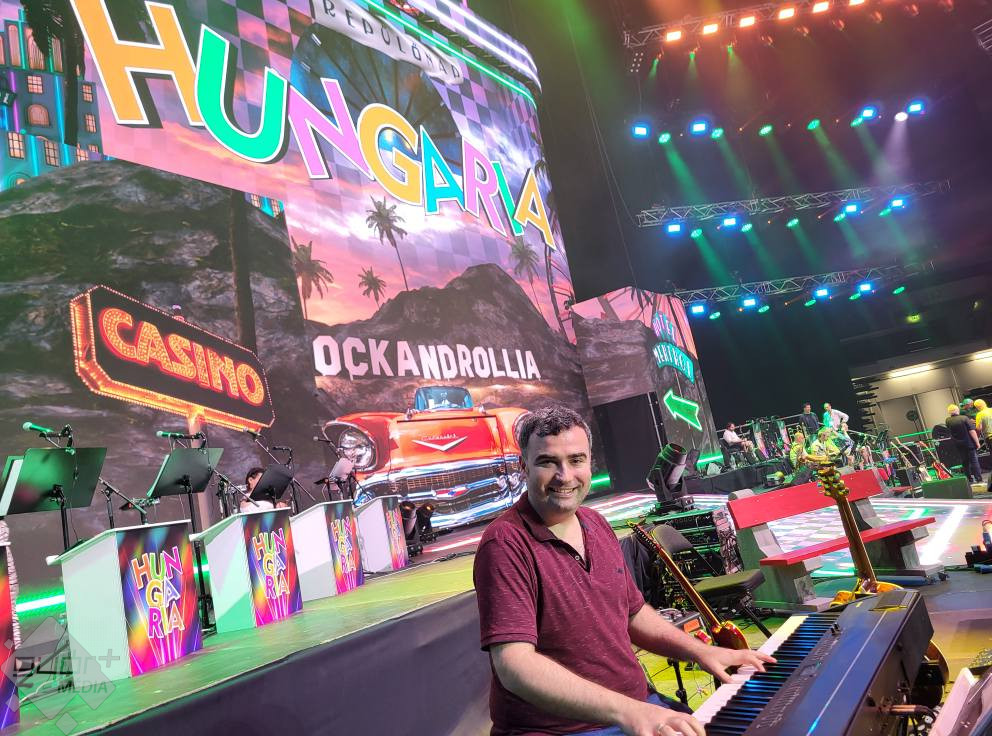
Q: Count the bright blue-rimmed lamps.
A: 12